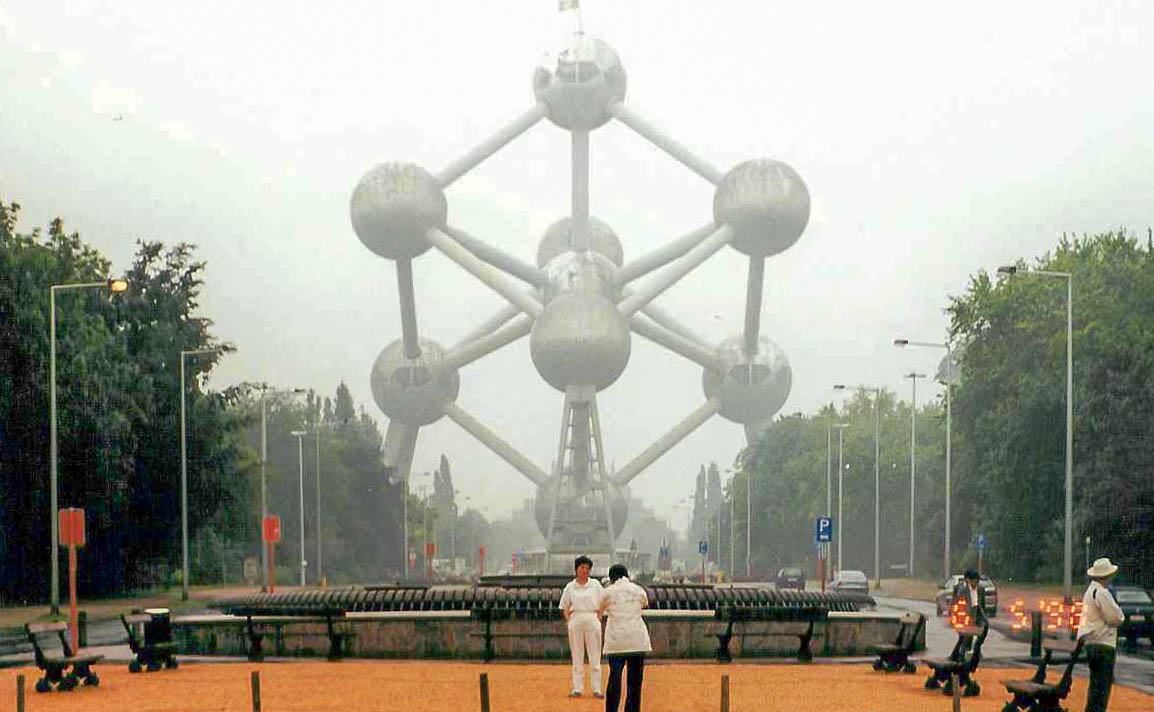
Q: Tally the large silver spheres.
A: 9